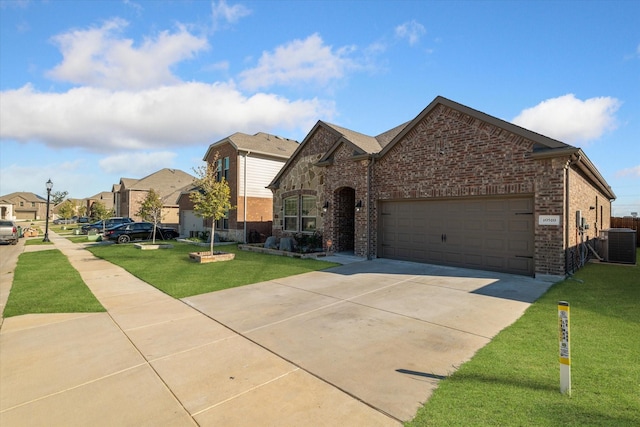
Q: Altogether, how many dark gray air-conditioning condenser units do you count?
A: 1